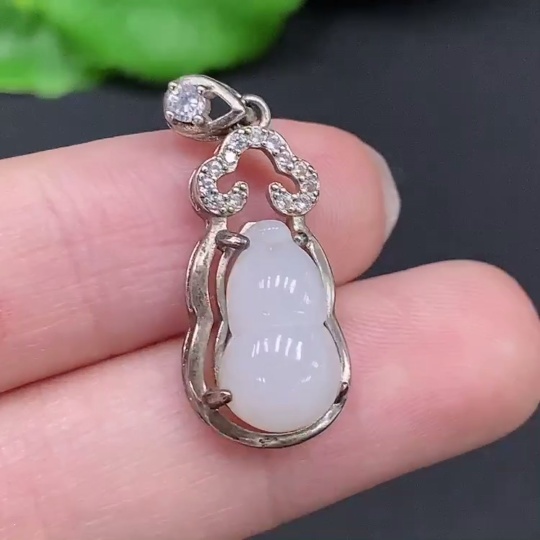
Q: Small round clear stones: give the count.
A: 14